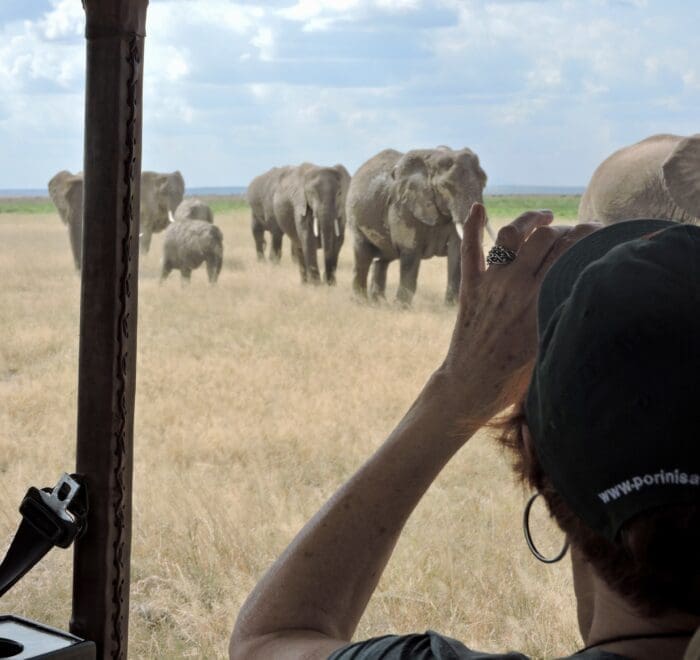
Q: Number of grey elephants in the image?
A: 8